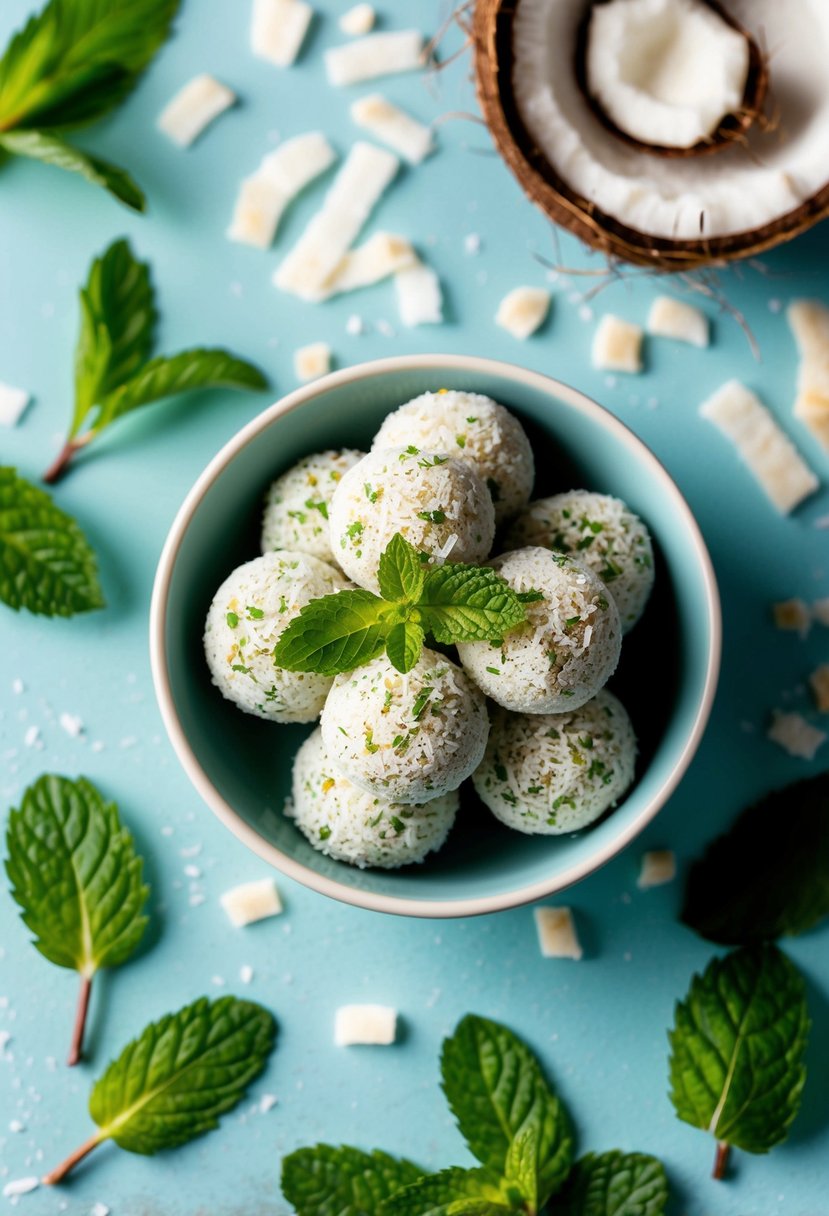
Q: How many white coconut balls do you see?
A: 9